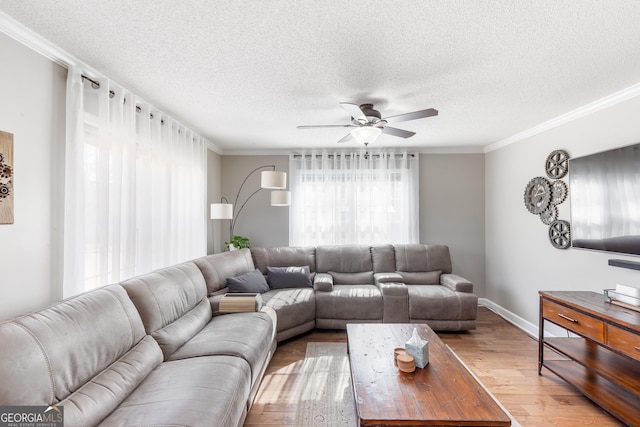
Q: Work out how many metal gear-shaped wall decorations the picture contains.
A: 5